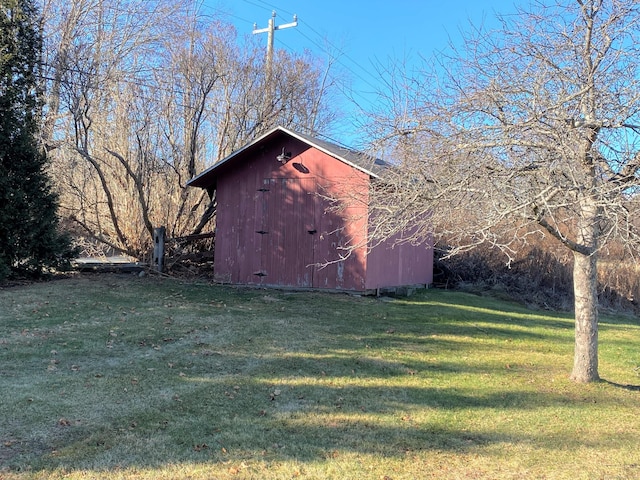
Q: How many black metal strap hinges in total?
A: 3